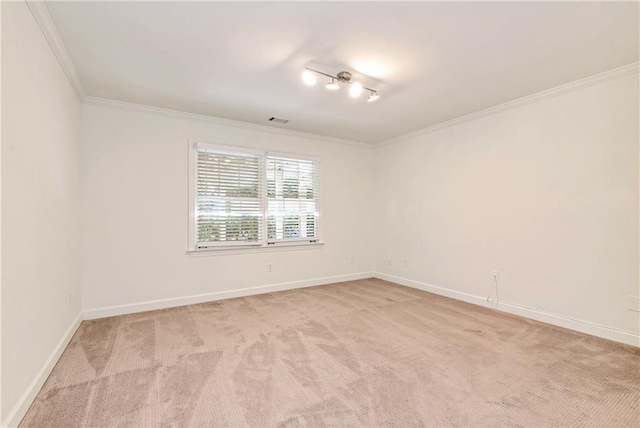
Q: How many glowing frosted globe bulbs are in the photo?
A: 4